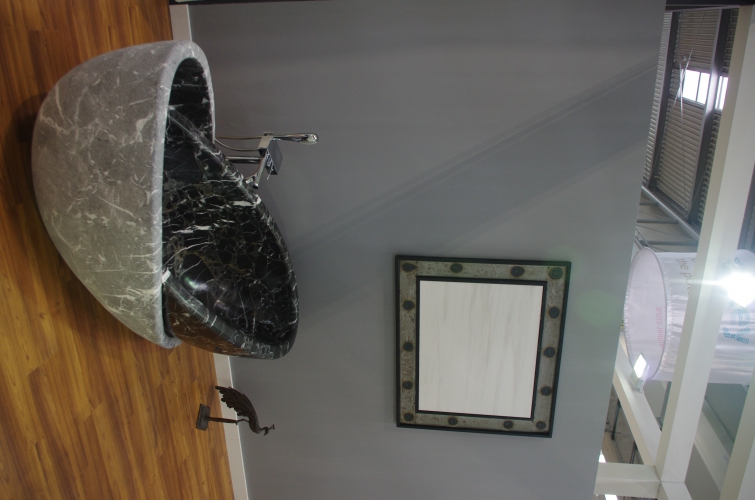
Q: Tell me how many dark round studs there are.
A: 14